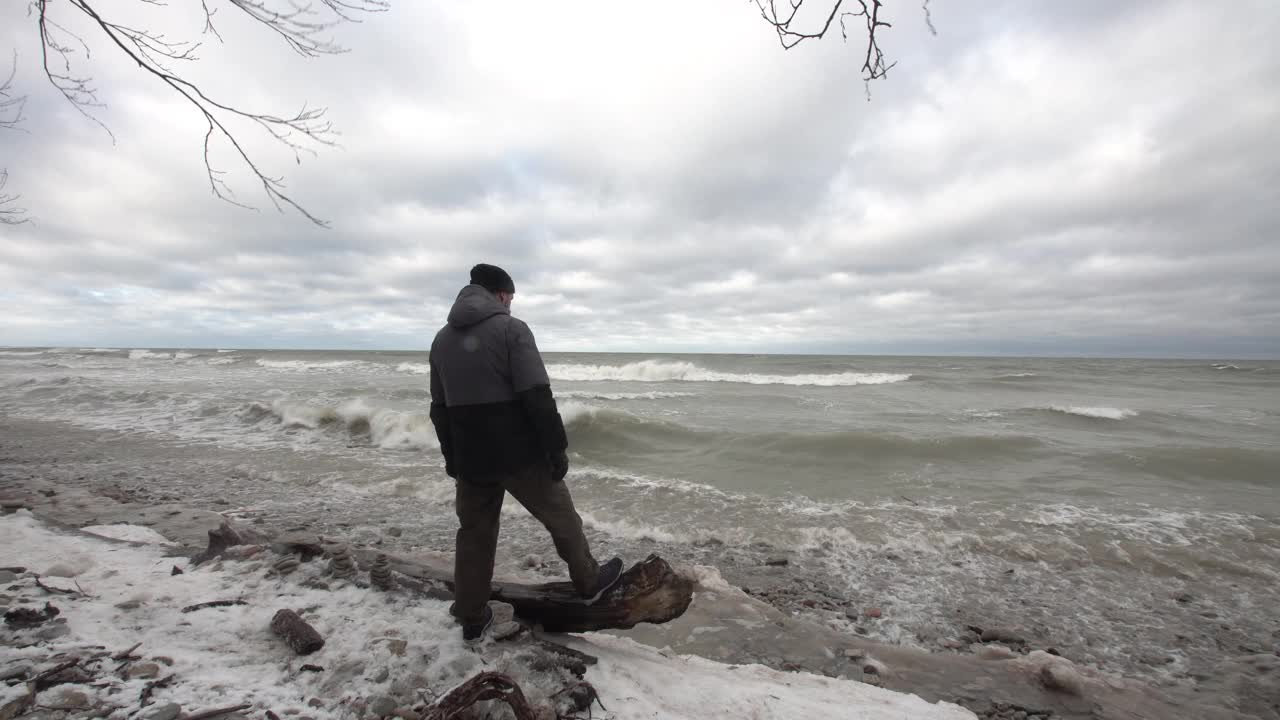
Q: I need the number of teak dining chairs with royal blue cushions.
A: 0